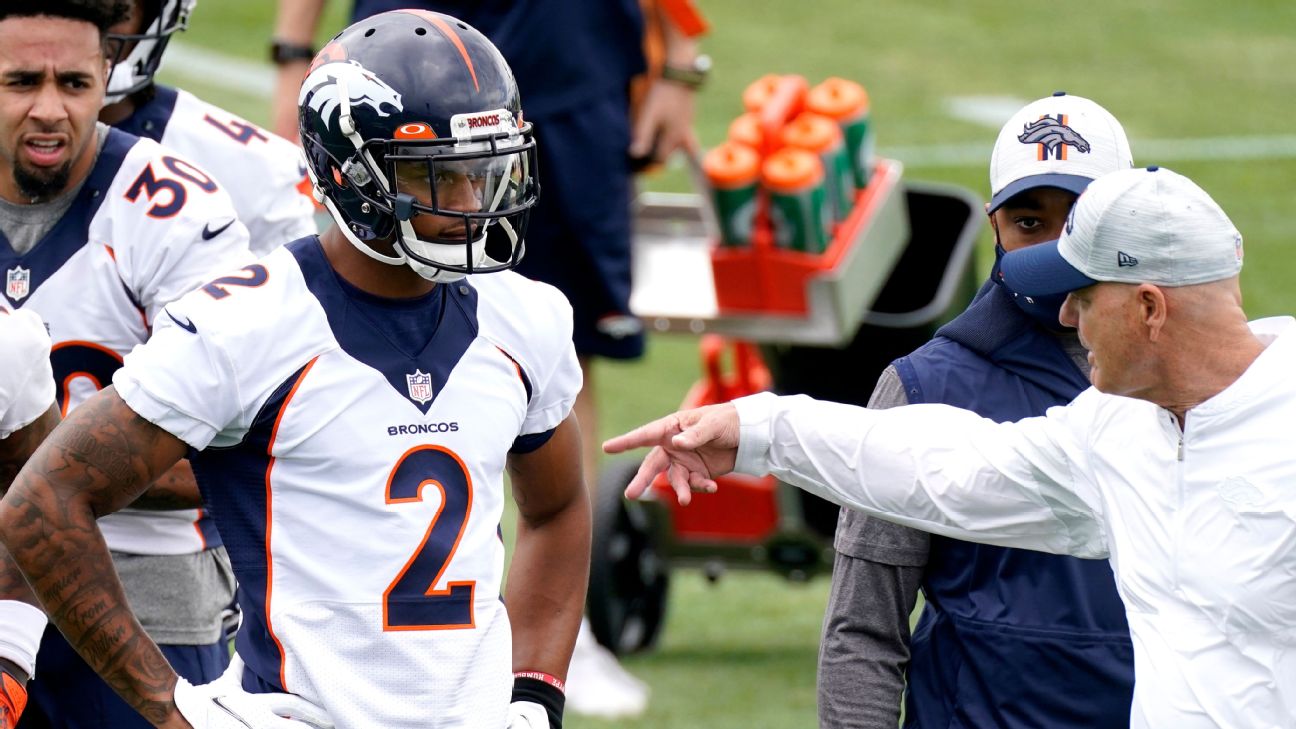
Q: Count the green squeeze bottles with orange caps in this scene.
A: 6